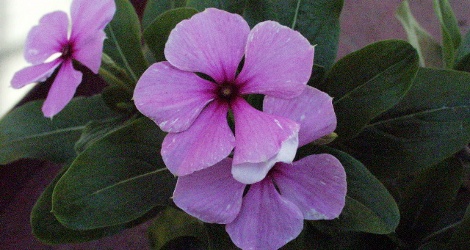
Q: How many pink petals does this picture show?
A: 14